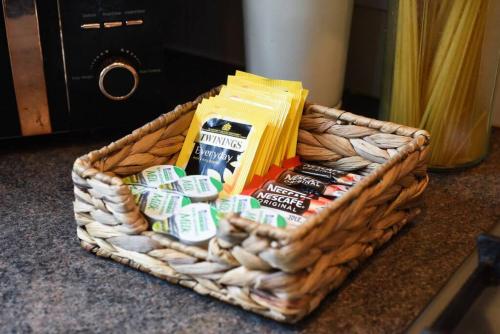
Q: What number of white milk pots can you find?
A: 6